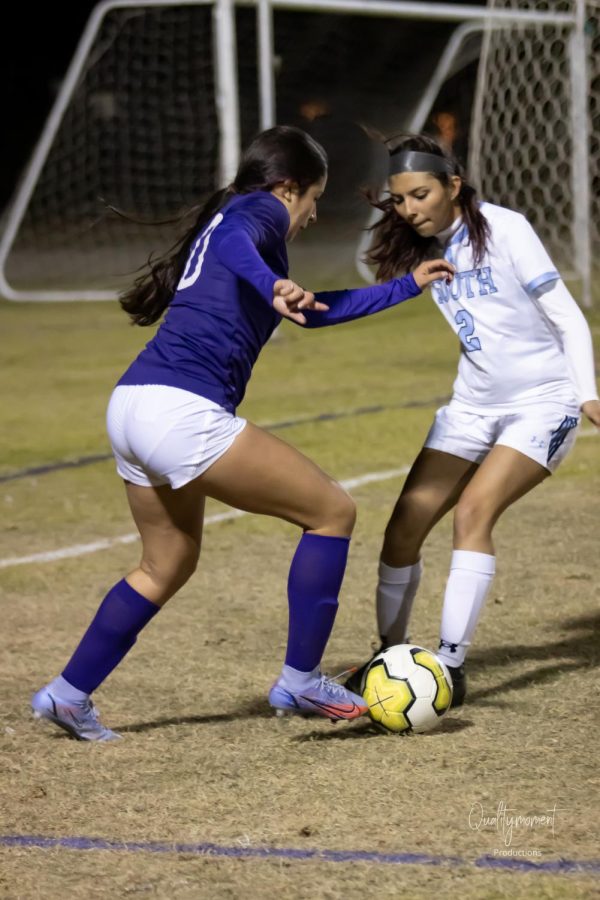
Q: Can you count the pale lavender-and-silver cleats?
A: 2